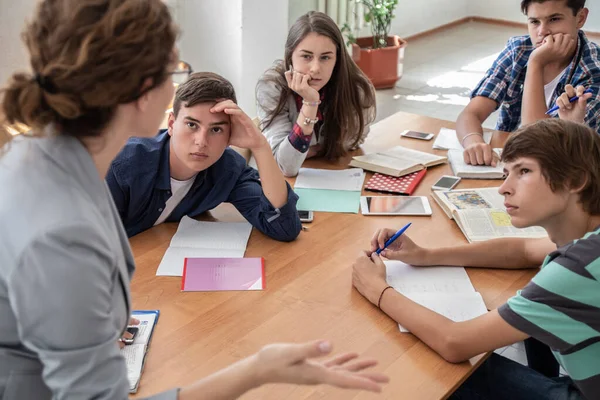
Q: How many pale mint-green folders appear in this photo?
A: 1